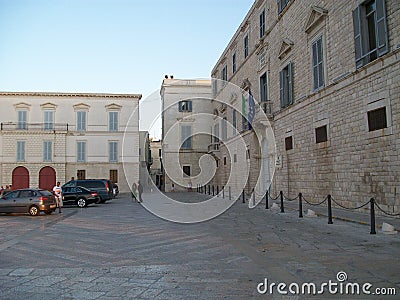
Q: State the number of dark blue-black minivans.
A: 1